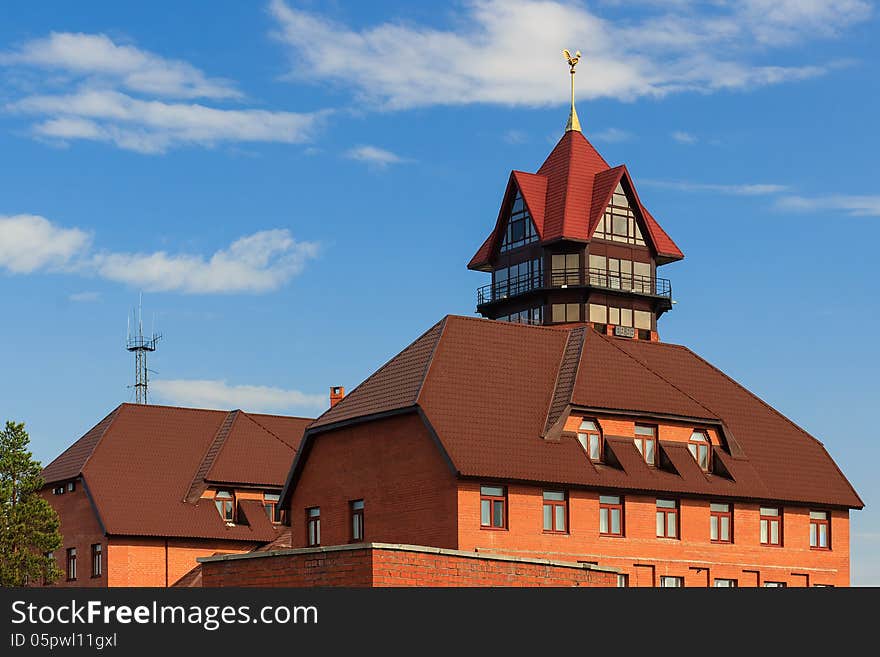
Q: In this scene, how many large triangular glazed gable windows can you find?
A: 2